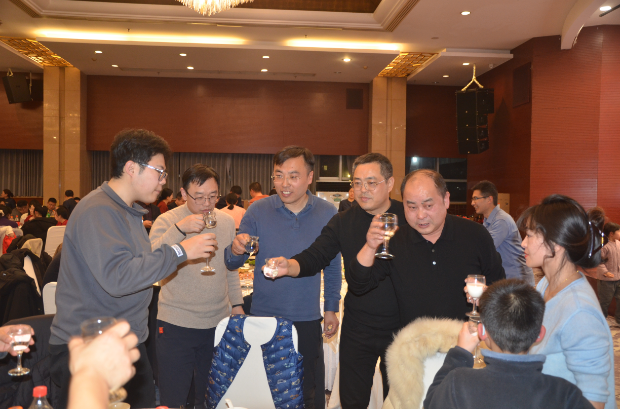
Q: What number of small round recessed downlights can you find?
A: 11